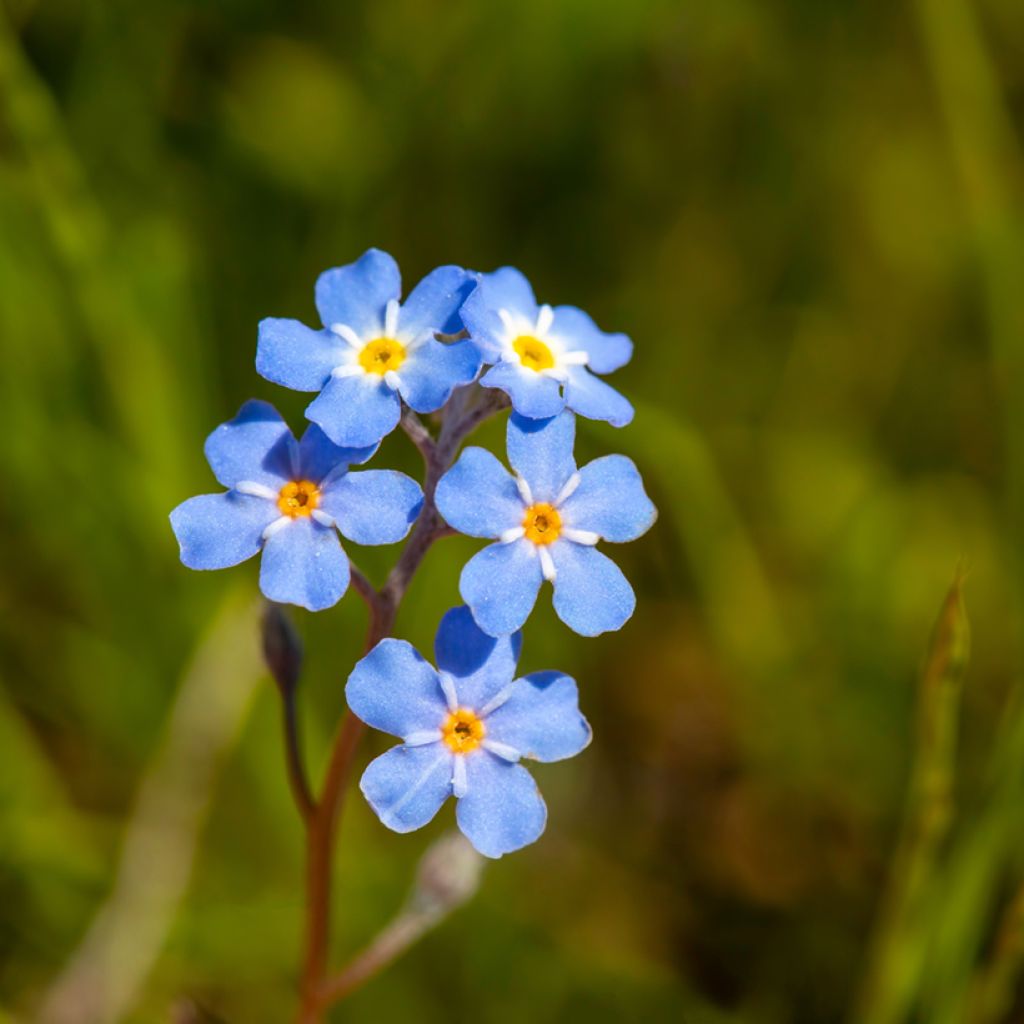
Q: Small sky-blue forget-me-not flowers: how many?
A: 5